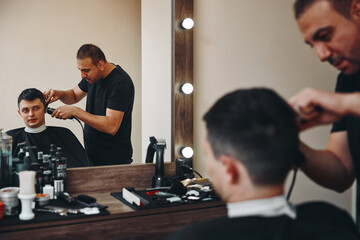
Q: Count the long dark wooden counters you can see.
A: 1